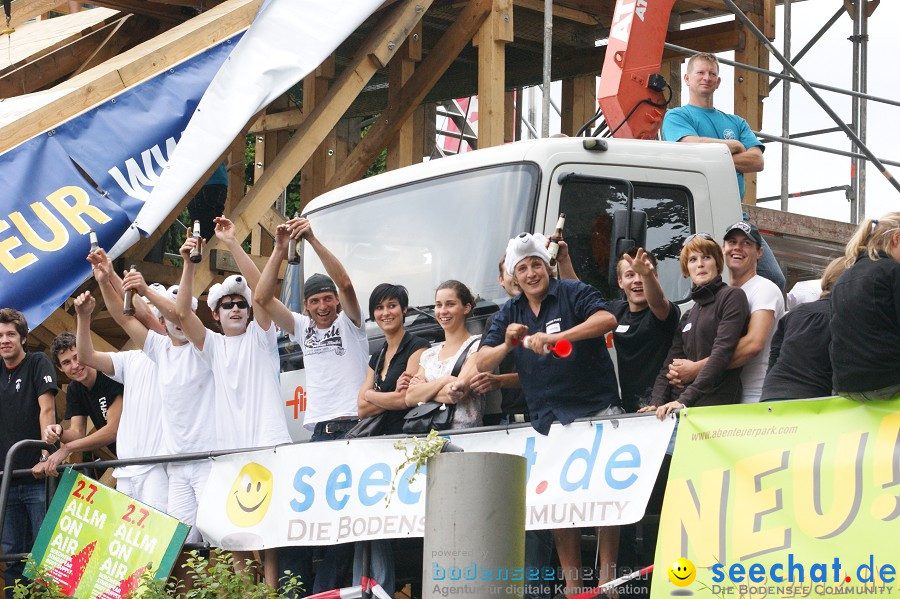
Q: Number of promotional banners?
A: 4